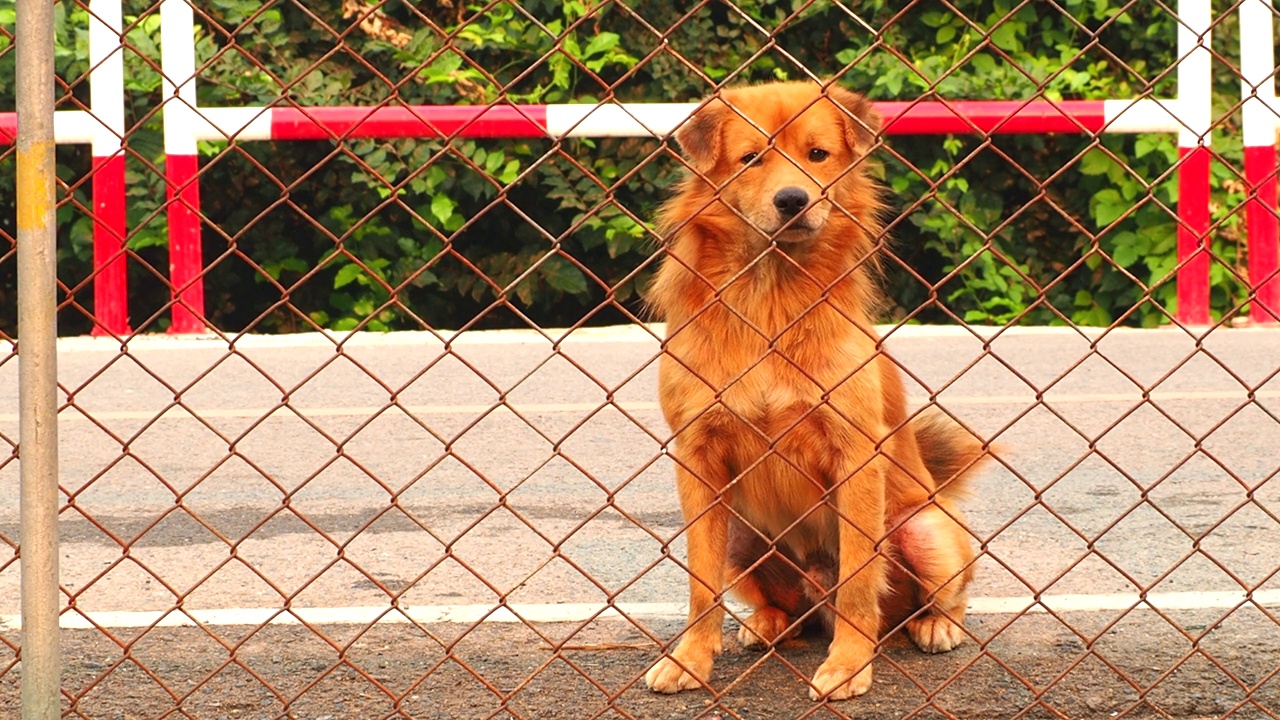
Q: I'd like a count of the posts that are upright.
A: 5